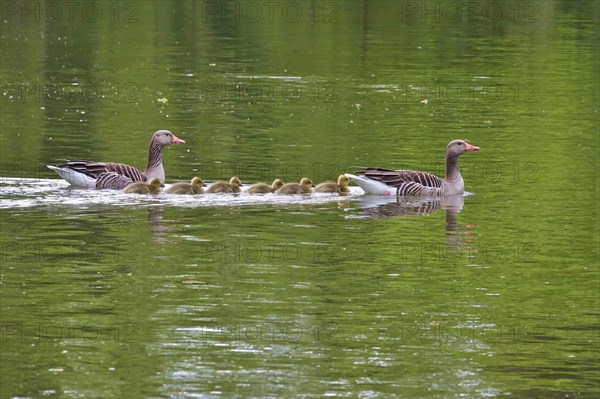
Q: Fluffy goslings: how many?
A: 6